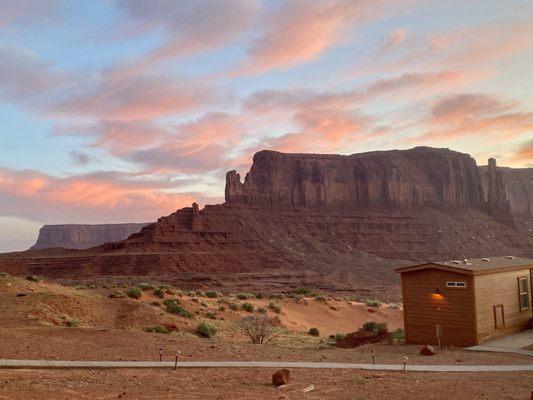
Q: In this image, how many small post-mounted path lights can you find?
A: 4